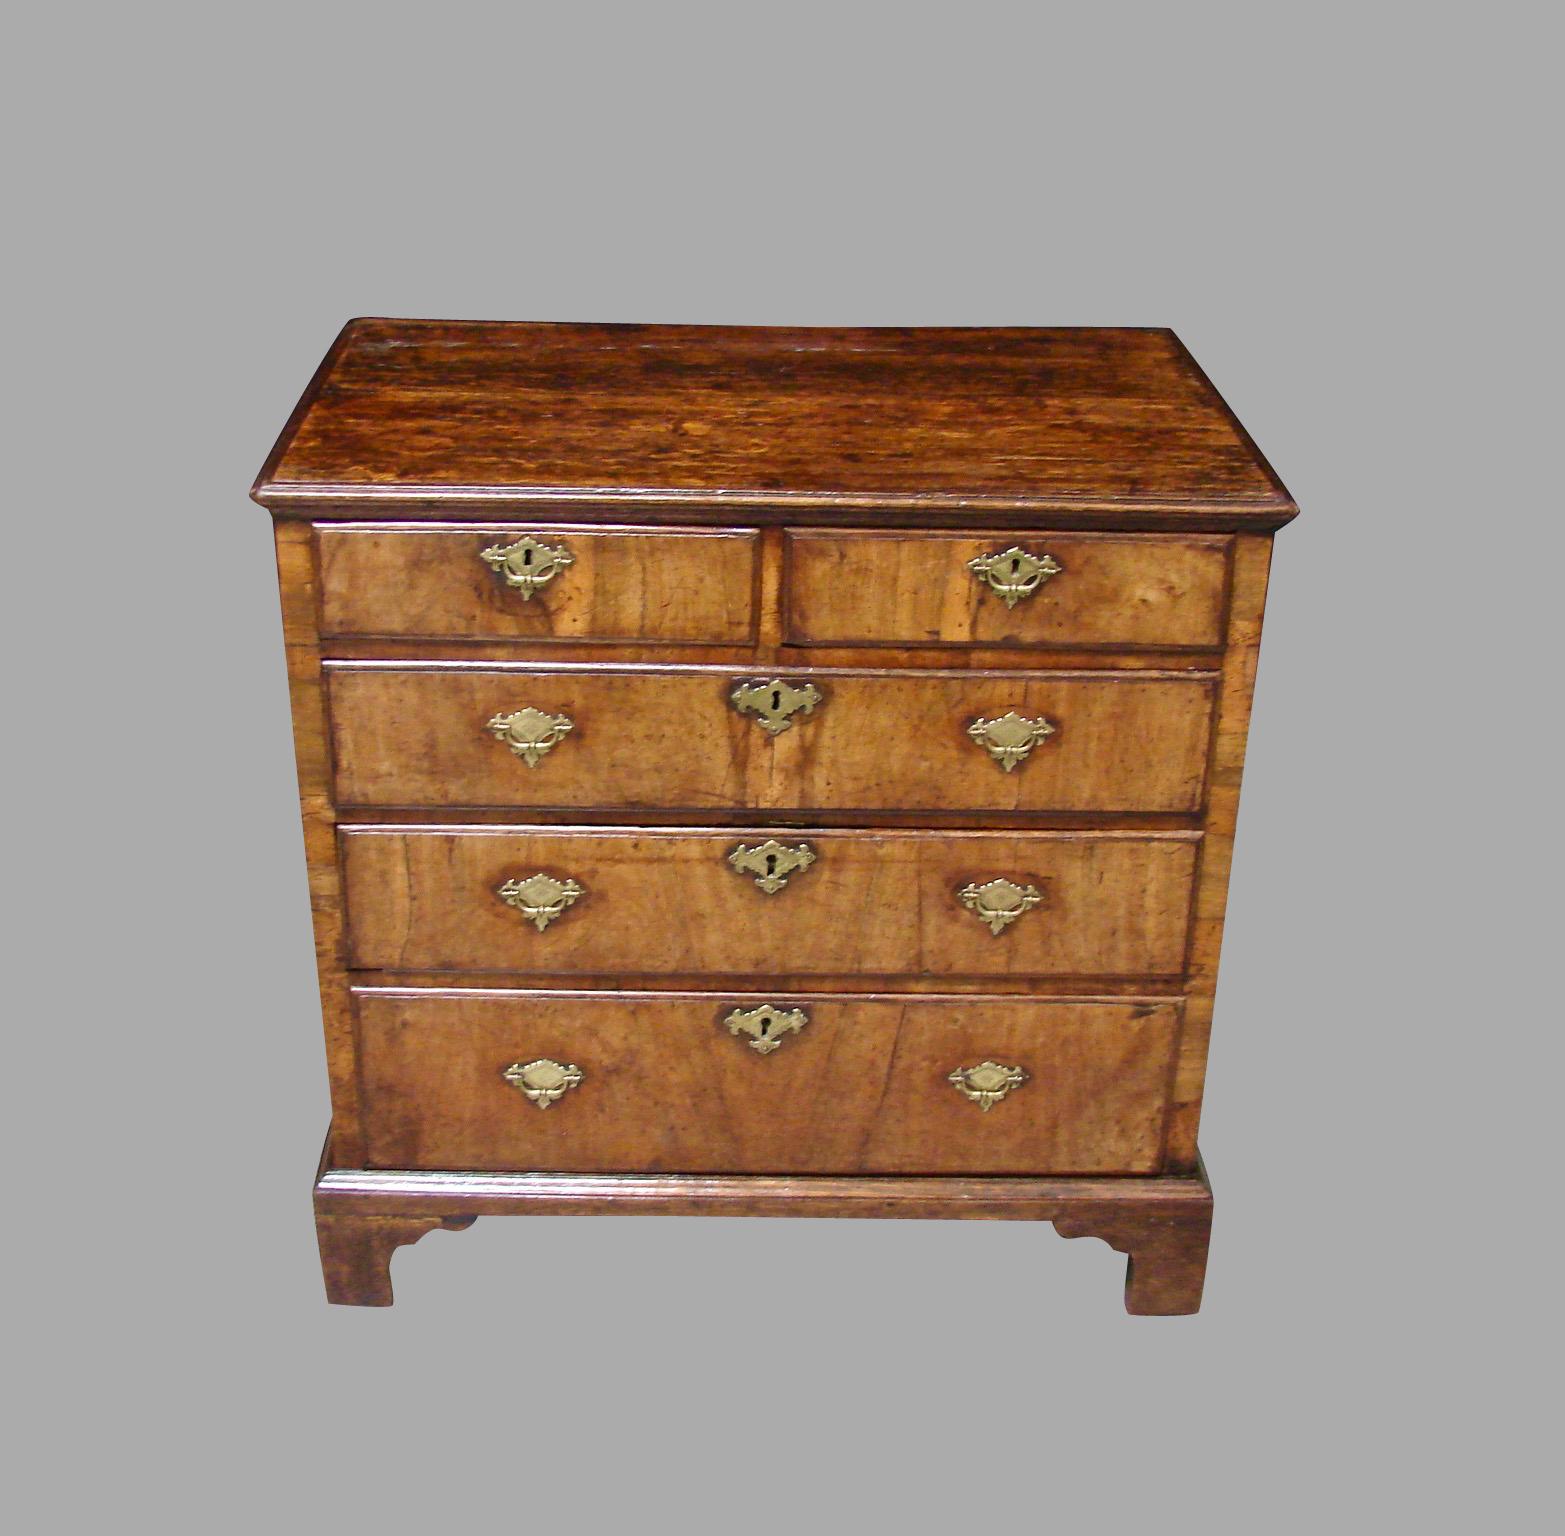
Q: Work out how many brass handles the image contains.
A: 8